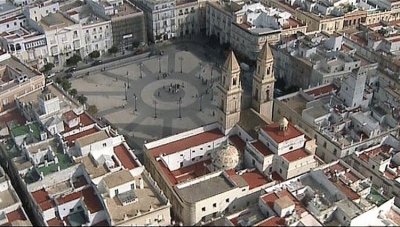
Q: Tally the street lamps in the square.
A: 12